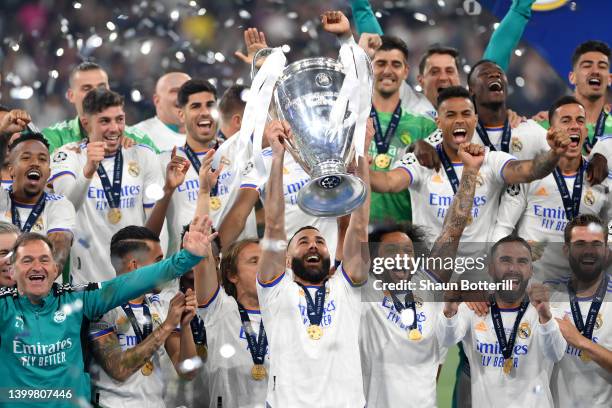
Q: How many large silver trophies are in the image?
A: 1